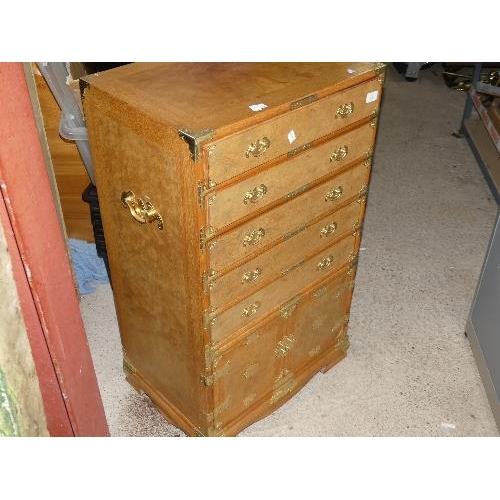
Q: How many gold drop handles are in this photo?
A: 11